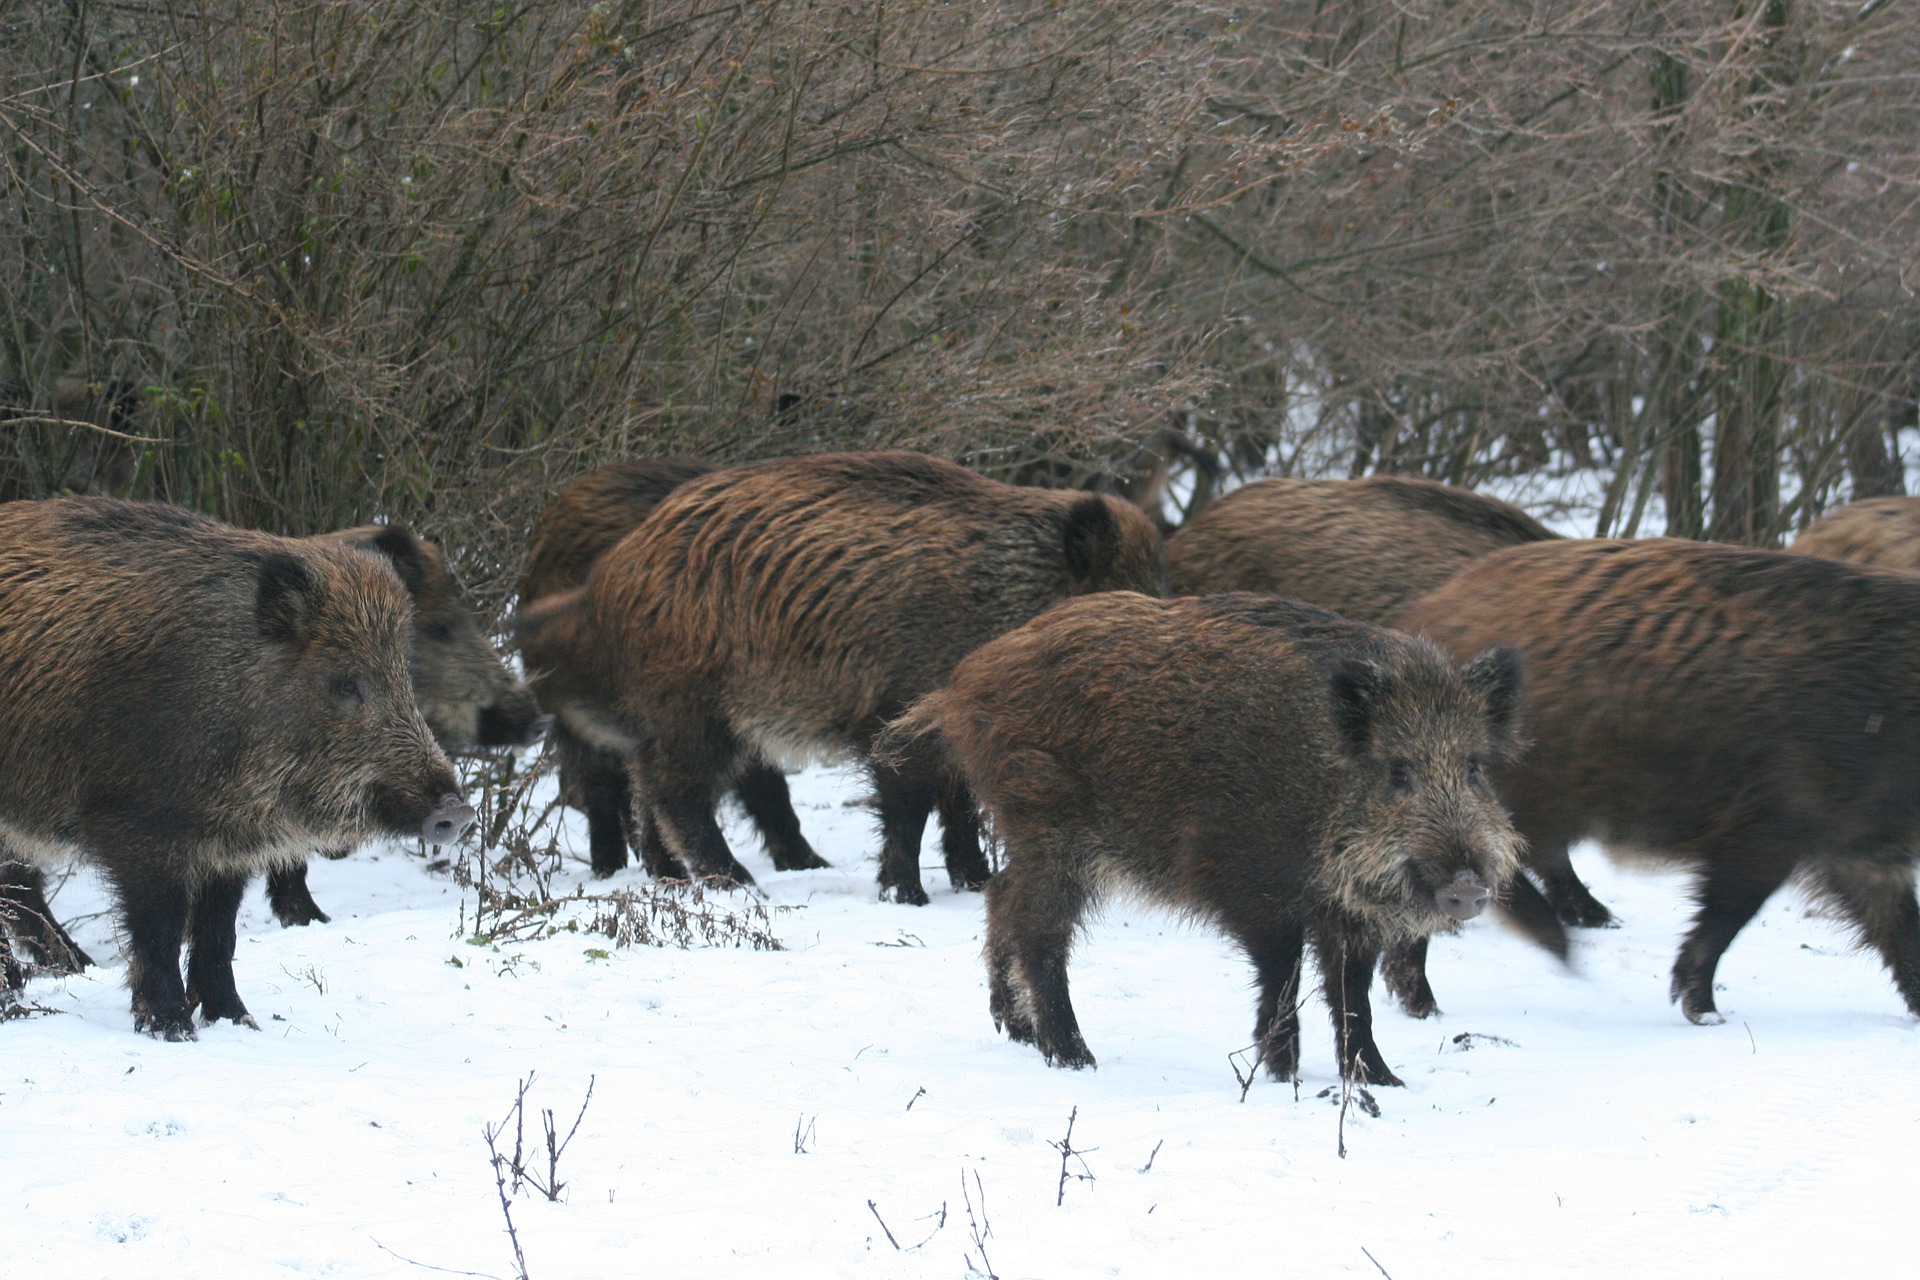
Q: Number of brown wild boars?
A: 8